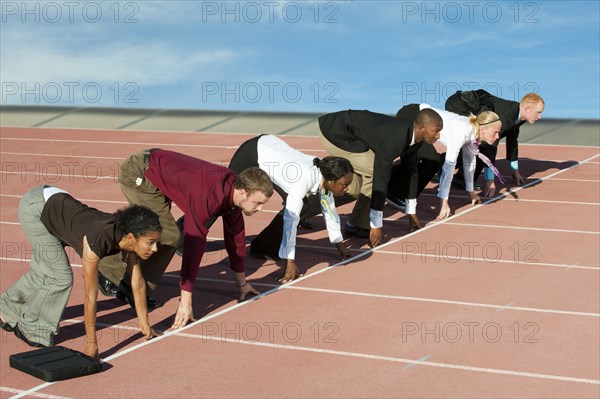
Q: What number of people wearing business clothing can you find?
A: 6